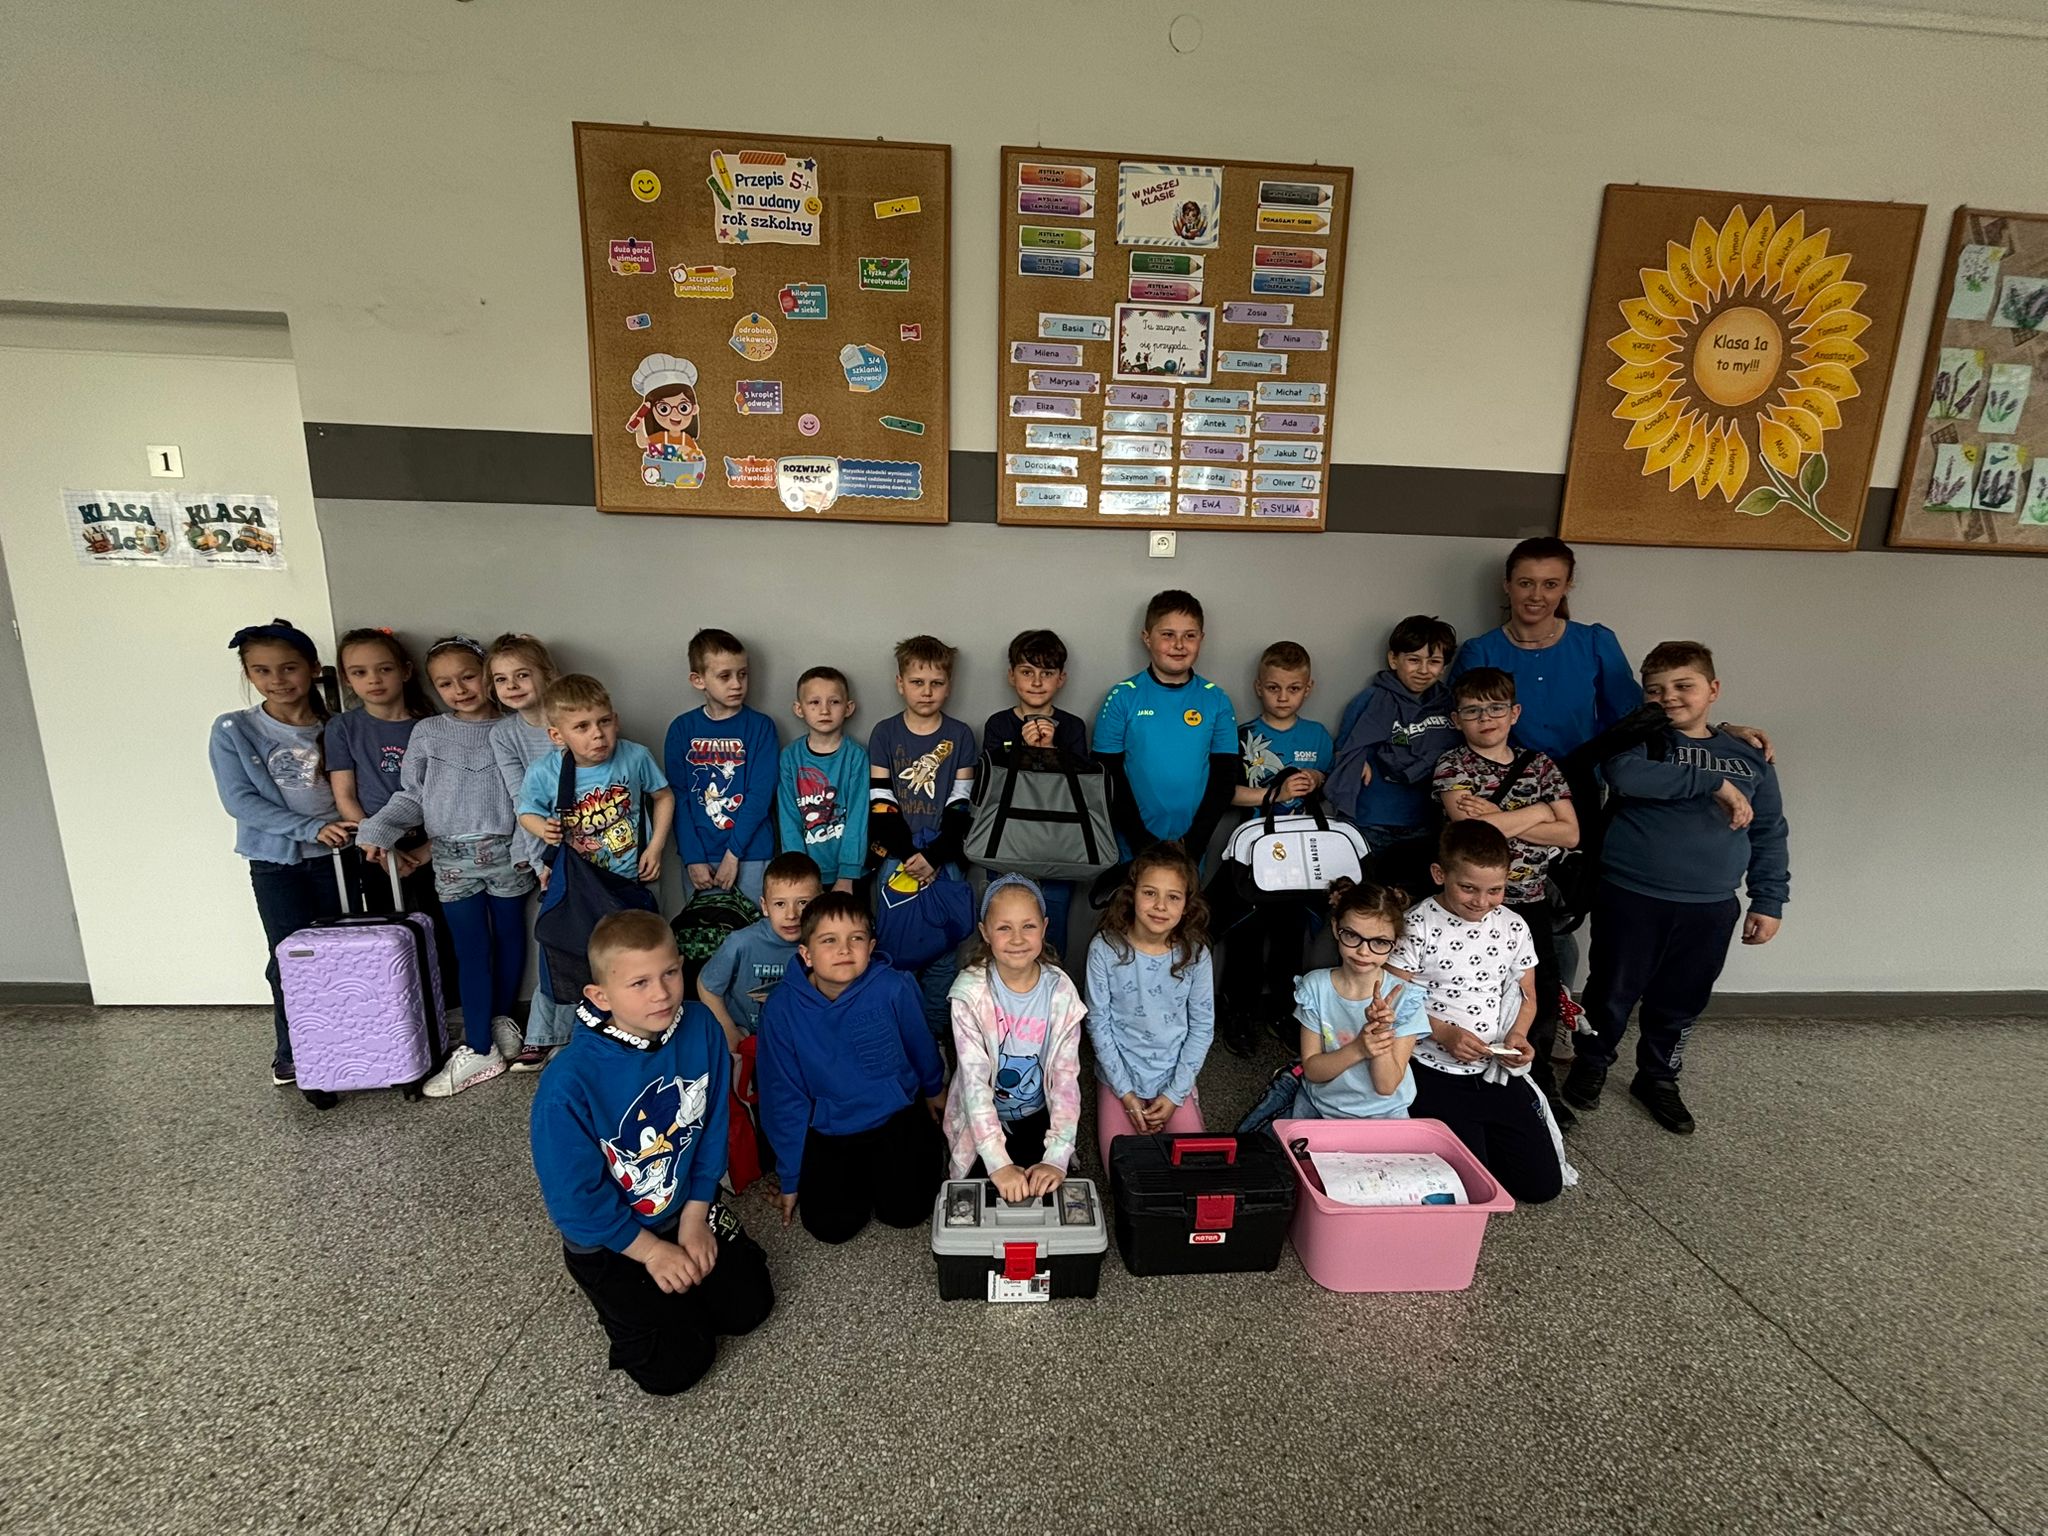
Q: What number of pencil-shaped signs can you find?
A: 10